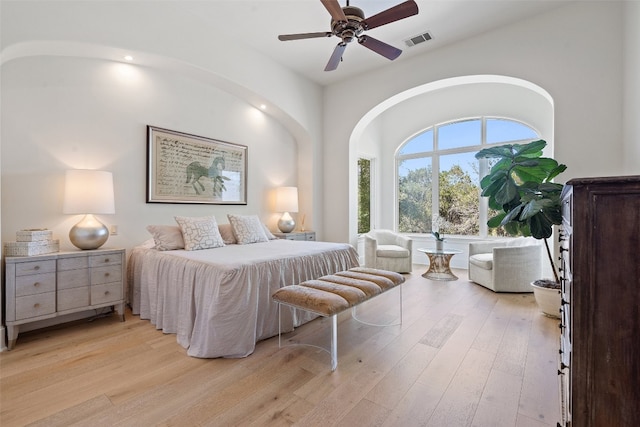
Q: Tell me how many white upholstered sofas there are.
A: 2